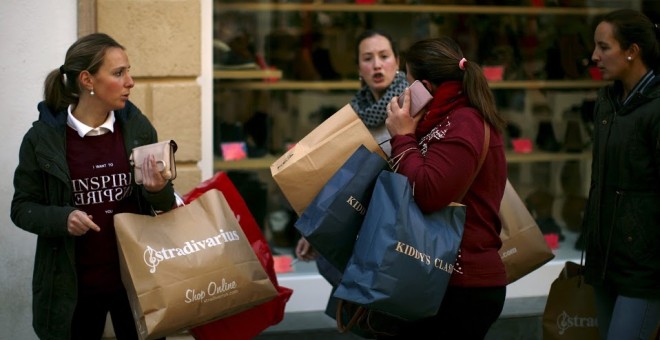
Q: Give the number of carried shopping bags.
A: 7